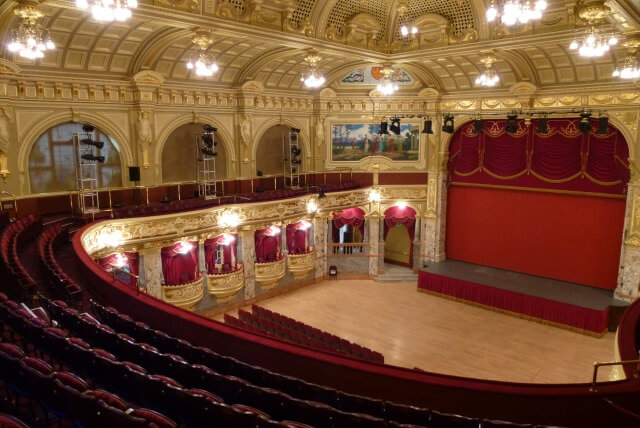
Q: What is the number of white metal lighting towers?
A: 3